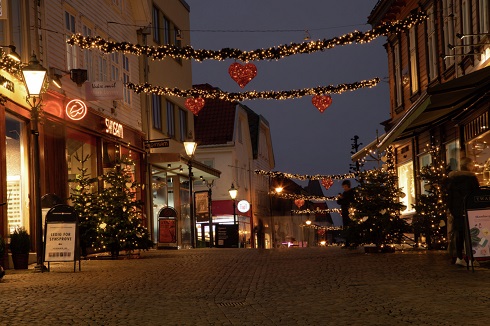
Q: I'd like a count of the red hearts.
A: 6